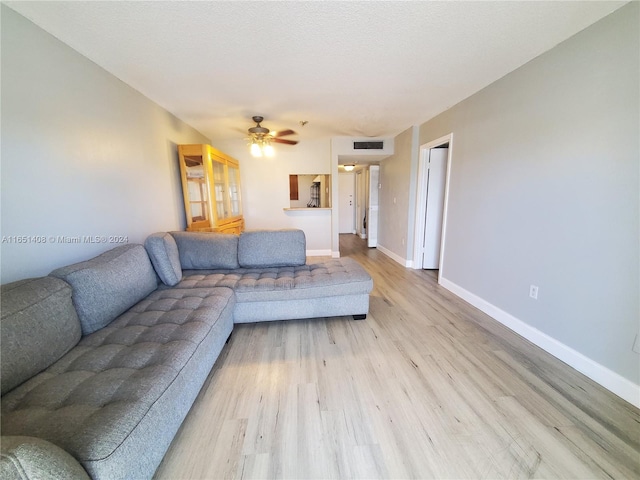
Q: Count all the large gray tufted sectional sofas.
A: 1